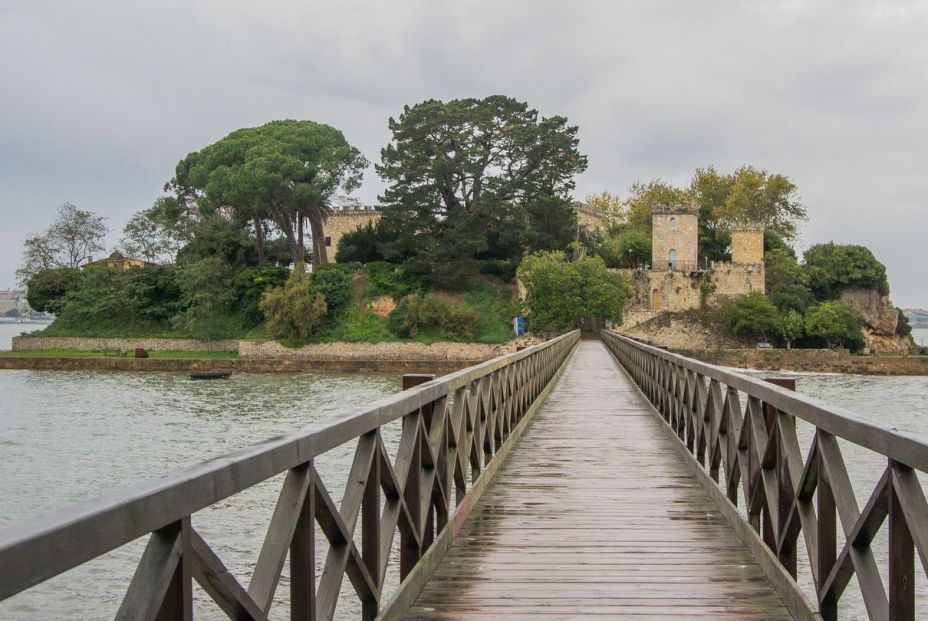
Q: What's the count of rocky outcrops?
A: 1